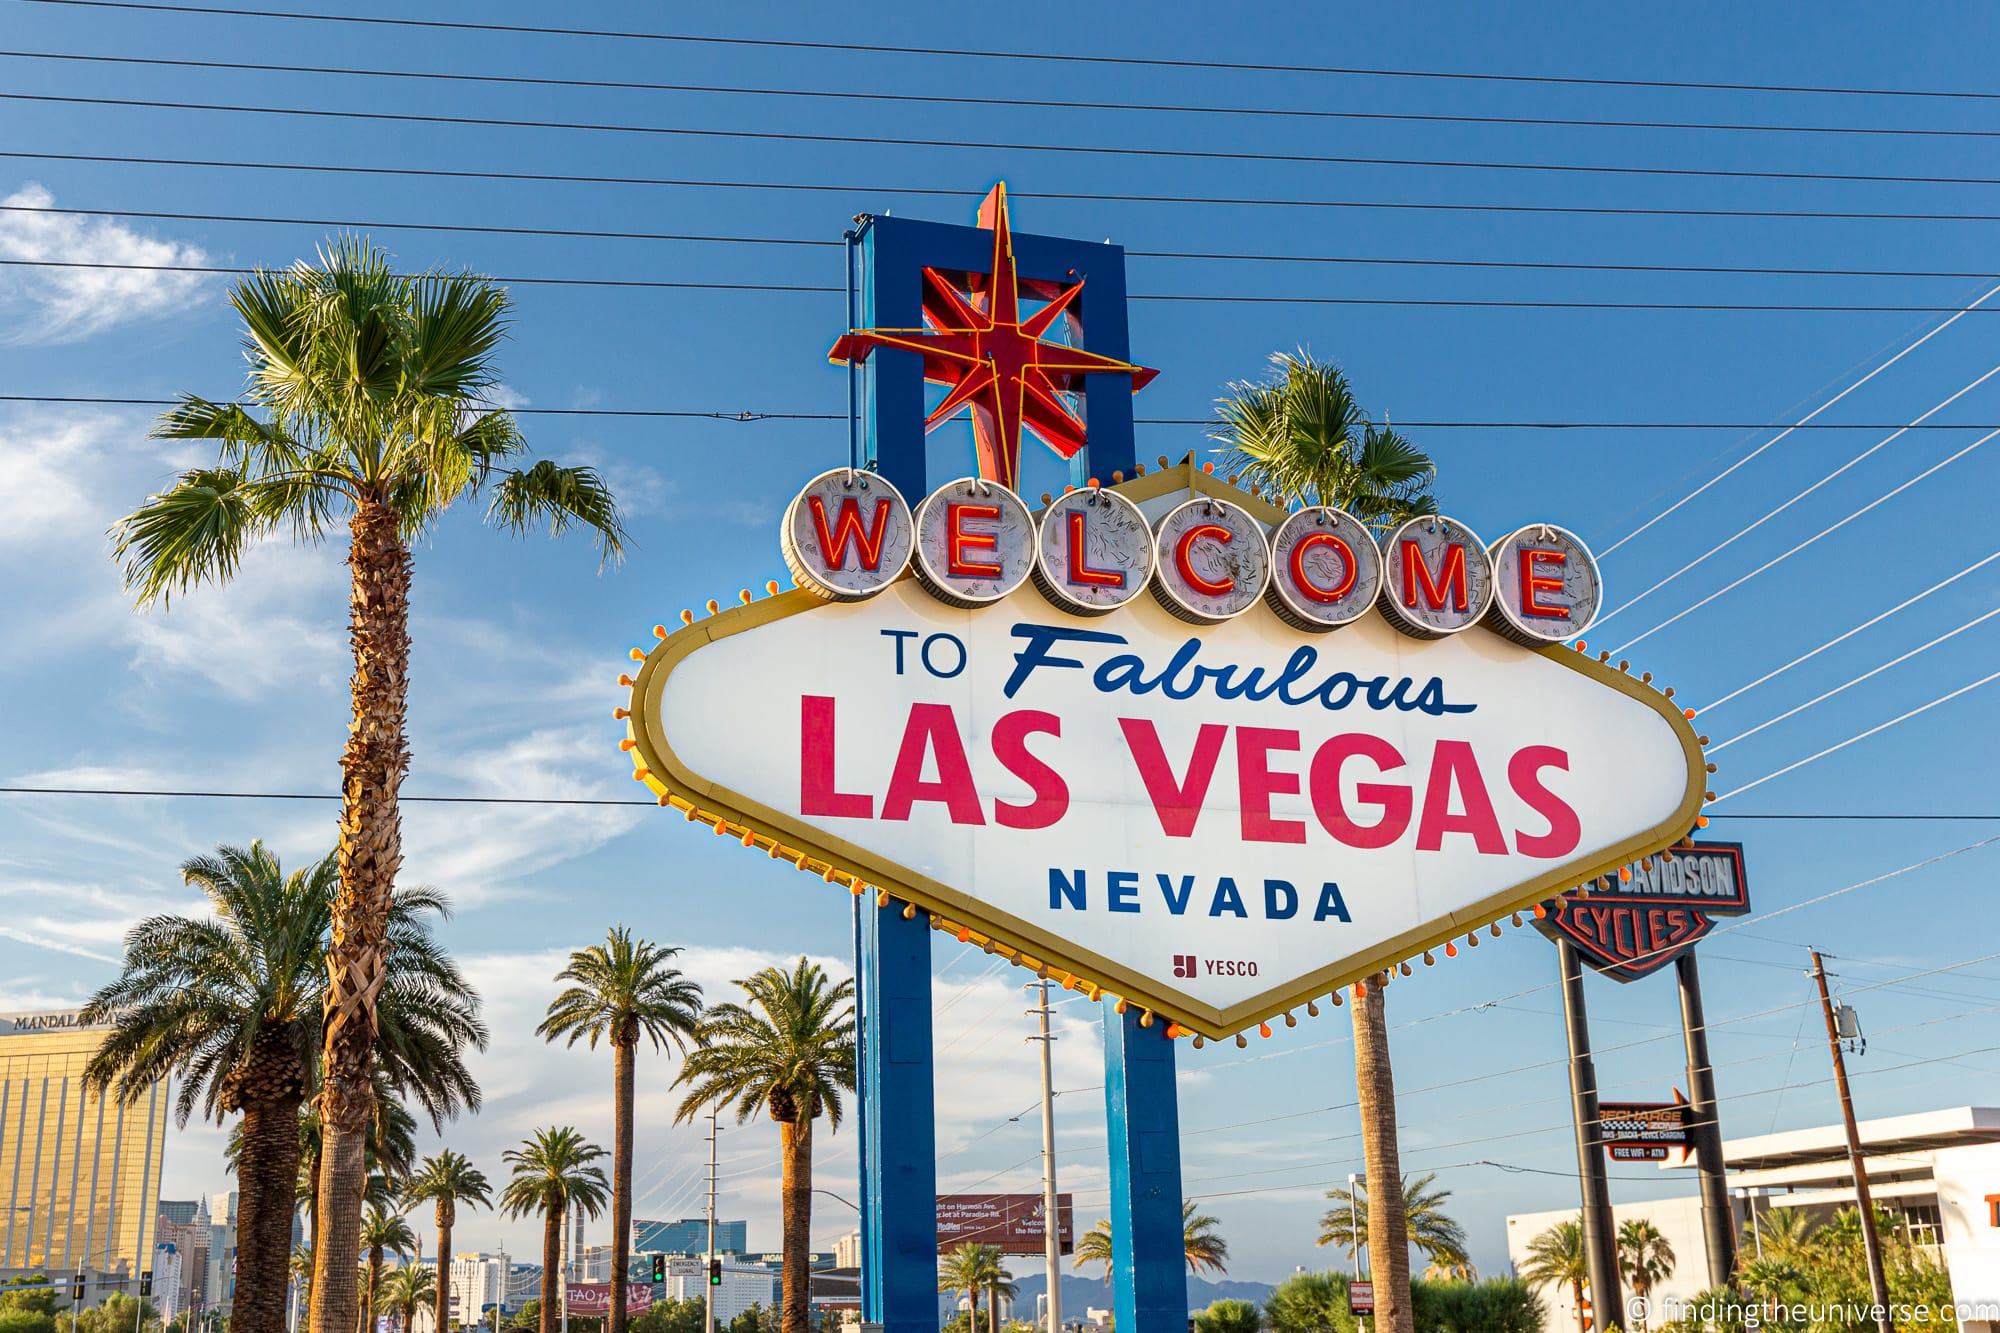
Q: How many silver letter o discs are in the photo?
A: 1